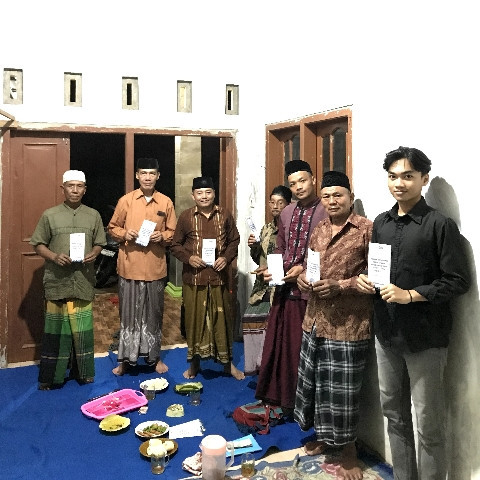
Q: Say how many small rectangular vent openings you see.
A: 5